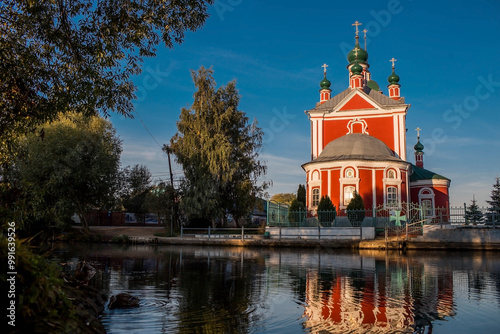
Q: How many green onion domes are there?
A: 5